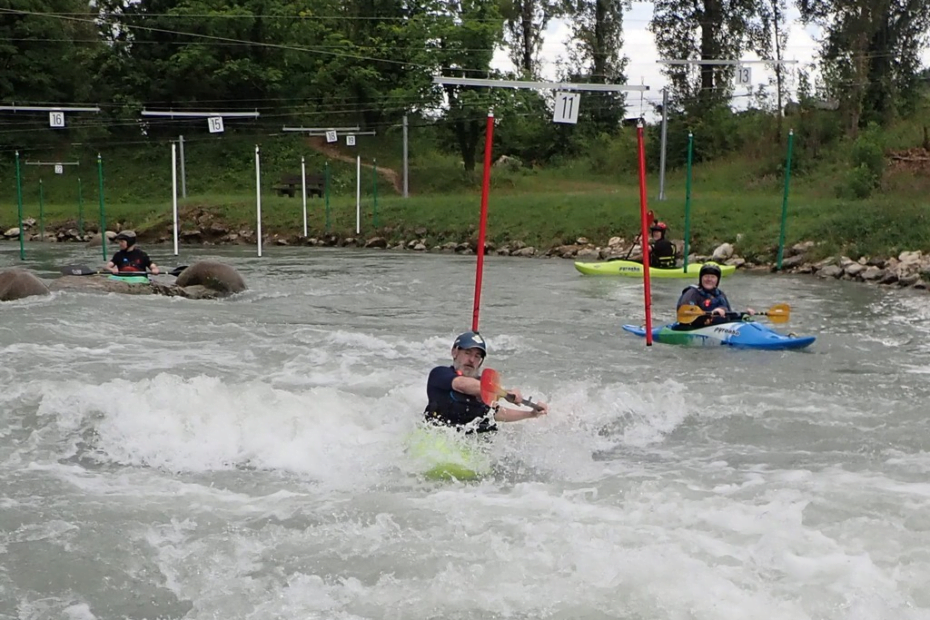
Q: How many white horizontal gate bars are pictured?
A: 7